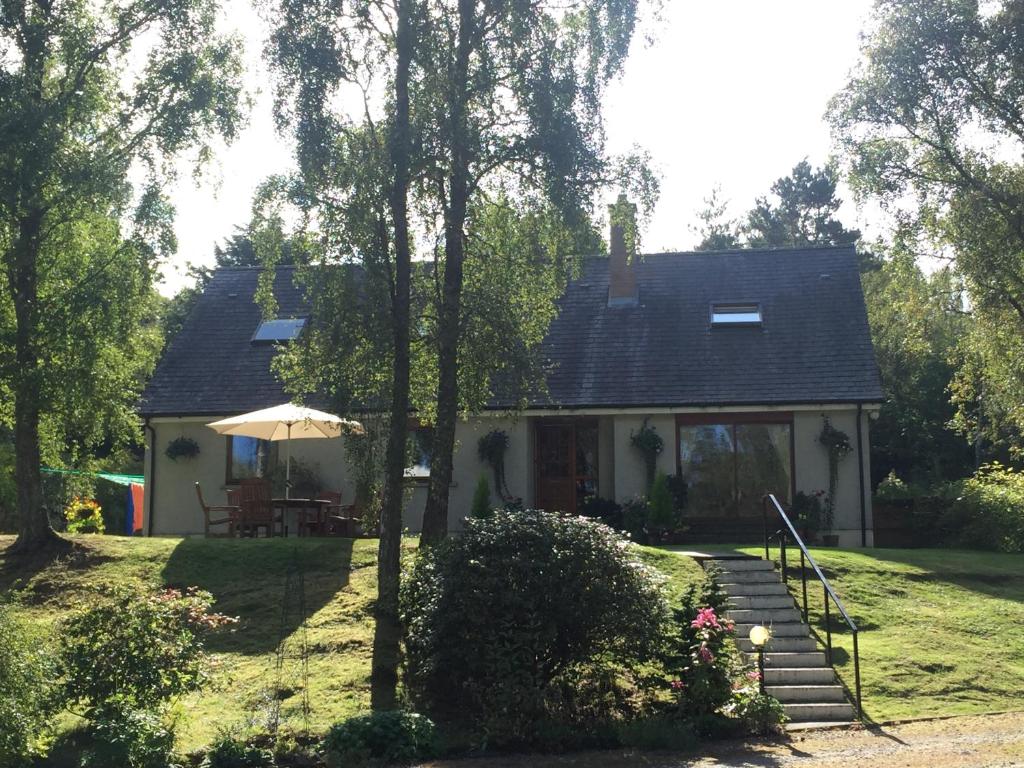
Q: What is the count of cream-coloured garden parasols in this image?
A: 1